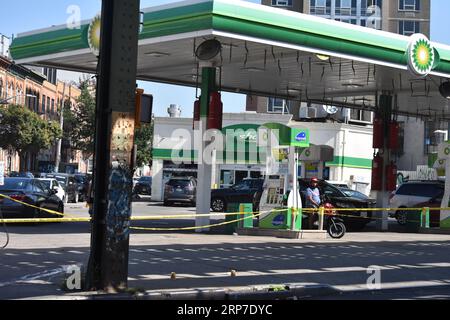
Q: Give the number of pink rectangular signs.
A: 0